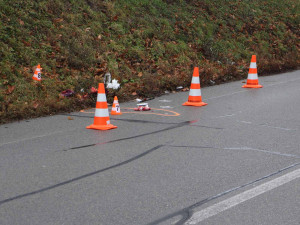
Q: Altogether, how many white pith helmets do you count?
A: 0